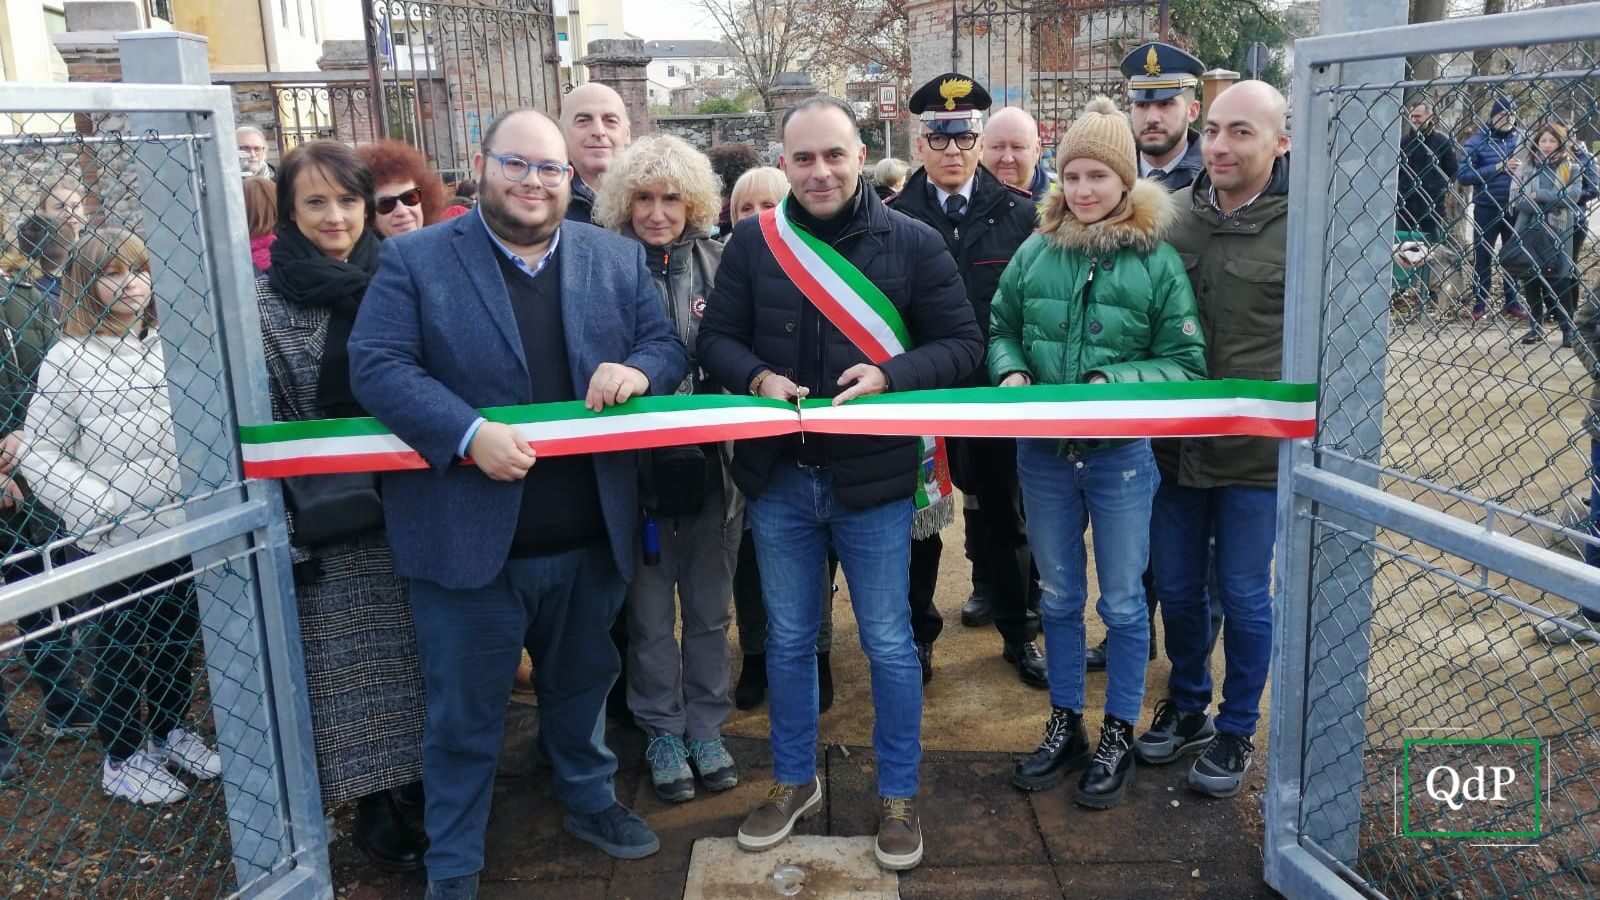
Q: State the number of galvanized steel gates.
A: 2